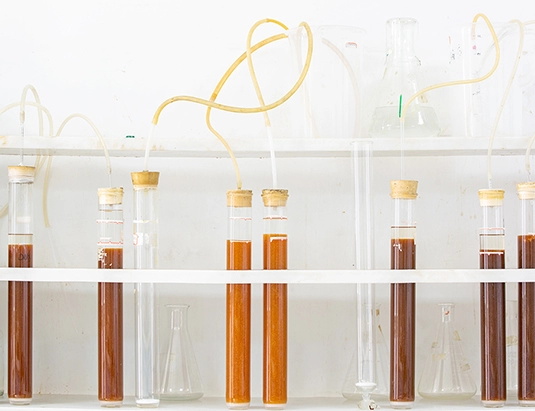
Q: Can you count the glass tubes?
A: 9